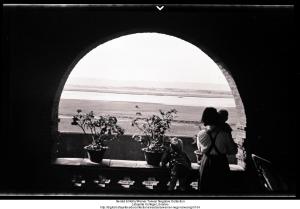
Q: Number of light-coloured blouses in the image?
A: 1